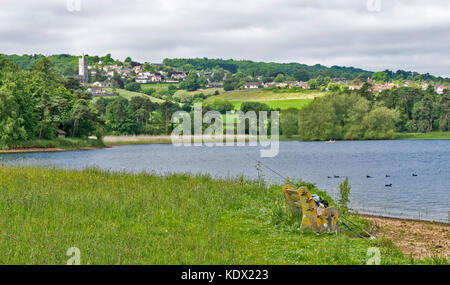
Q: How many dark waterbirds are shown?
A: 6